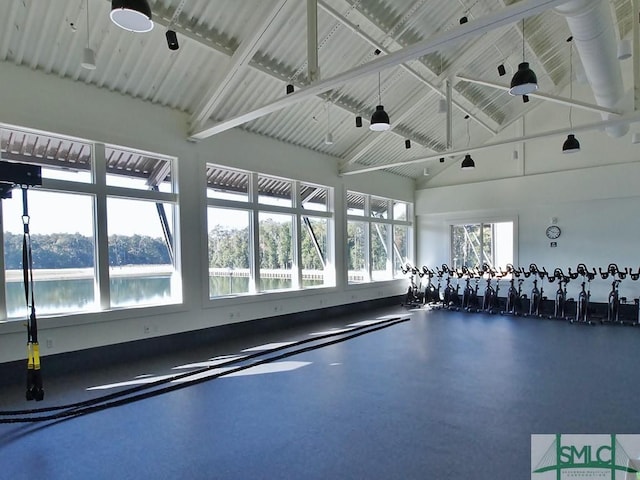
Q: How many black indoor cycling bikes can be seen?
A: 11